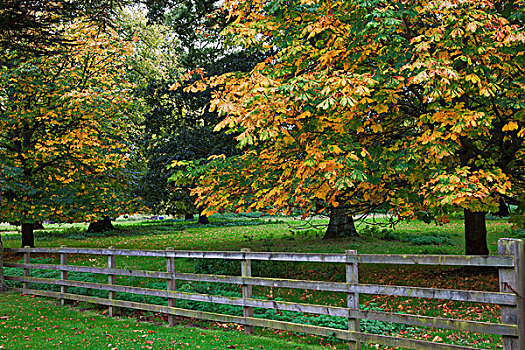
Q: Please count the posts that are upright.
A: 7